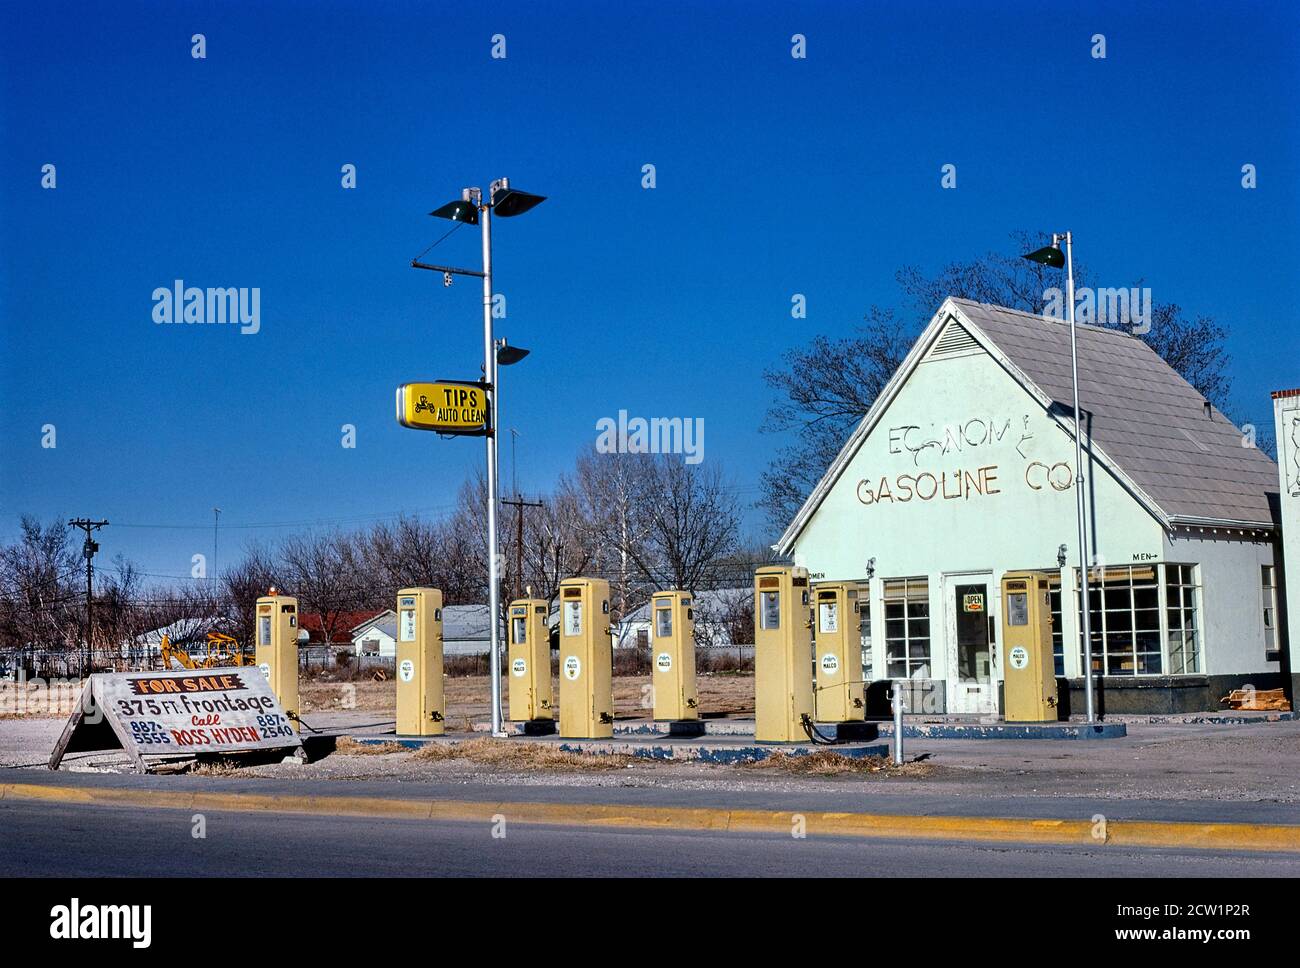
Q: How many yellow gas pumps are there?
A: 8